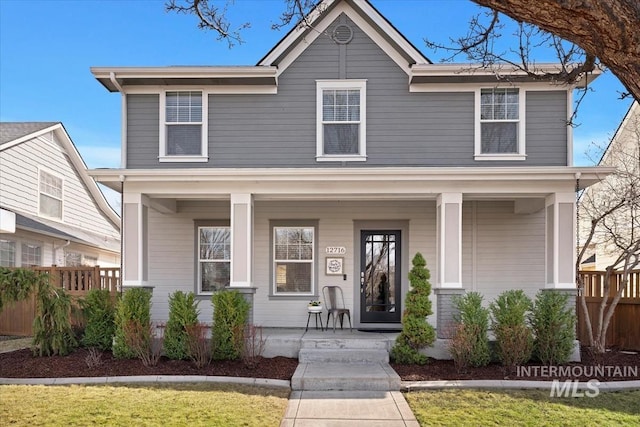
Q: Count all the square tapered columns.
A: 4